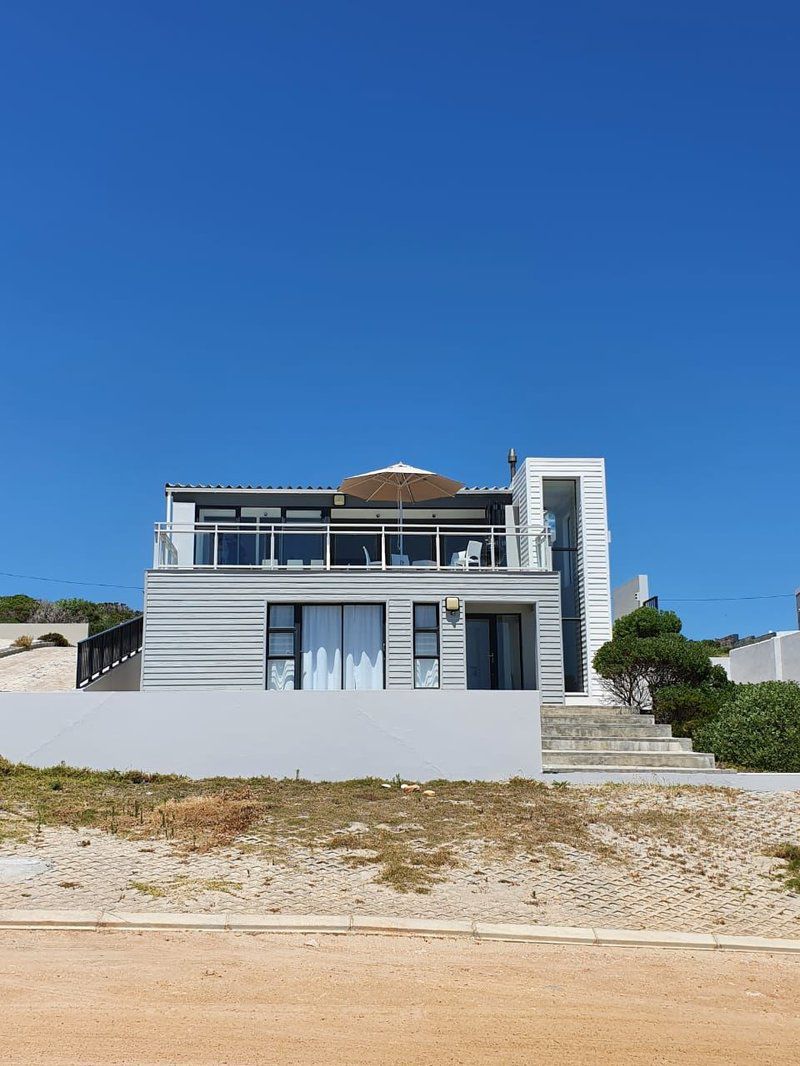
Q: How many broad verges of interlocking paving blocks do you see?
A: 1